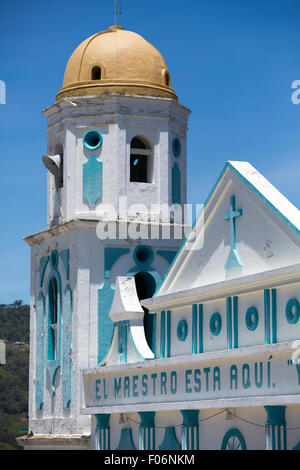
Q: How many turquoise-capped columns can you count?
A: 4